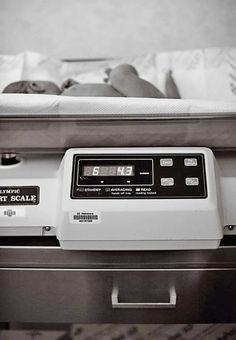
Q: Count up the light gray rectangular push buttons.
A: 4